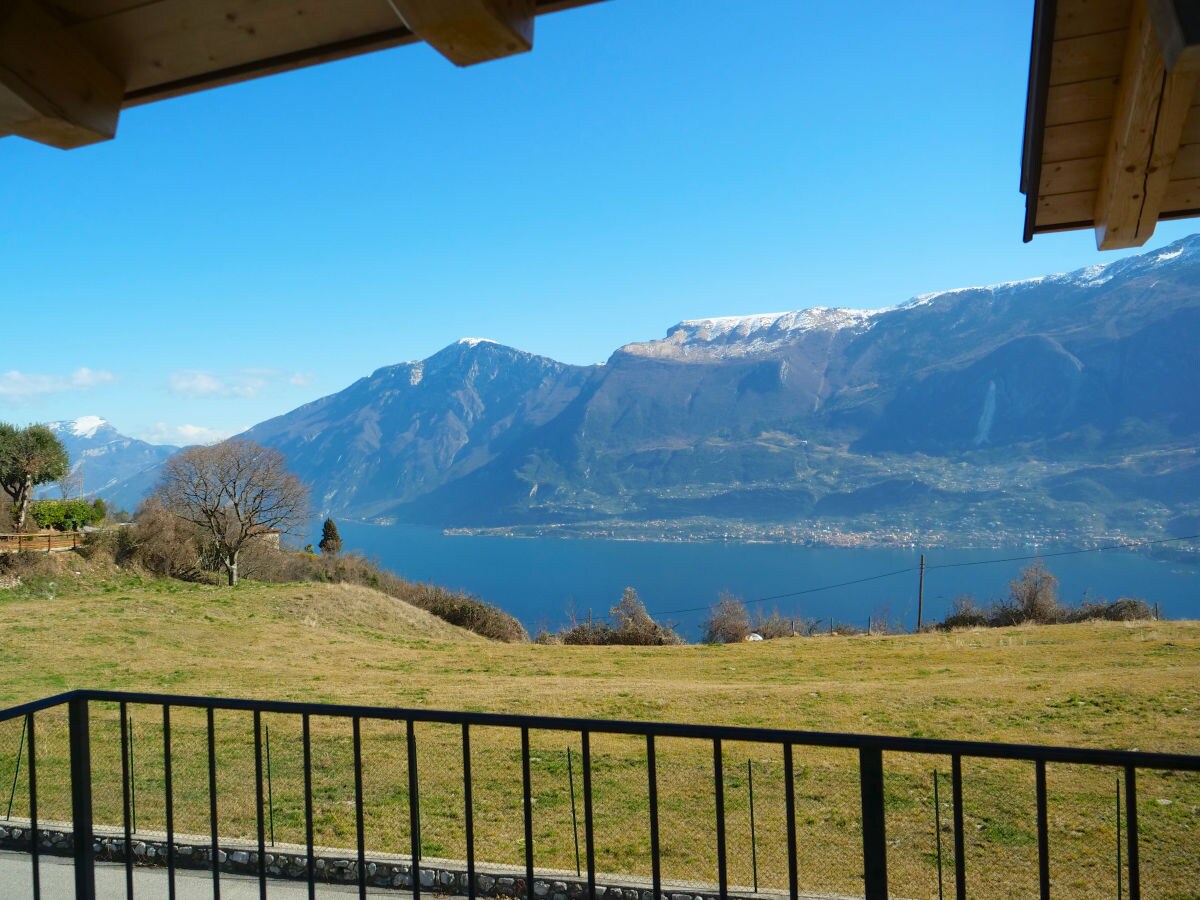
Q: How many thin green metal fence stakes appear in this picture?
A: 8